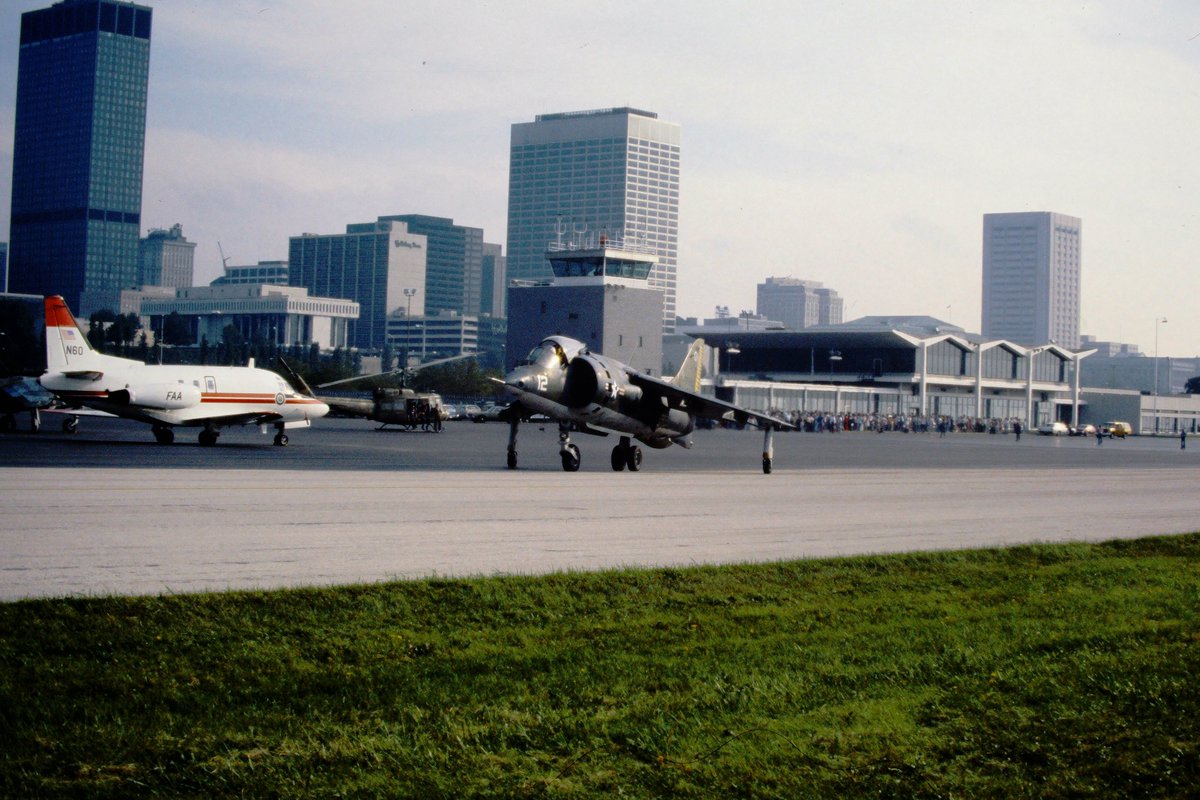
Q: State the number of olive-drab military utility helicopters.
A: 1